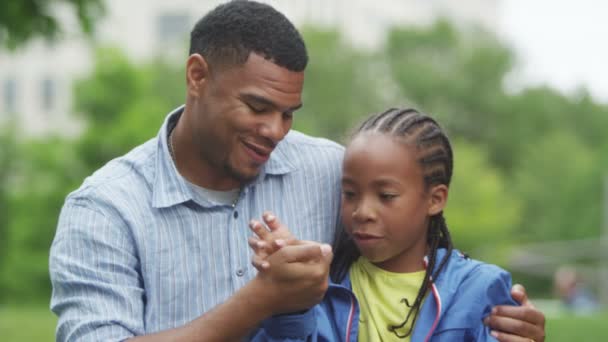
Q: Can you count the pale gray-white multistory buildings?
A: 1